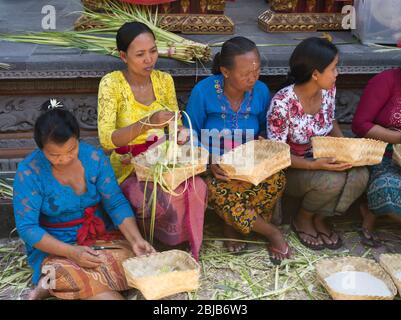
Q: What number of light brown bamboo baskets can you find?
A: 7